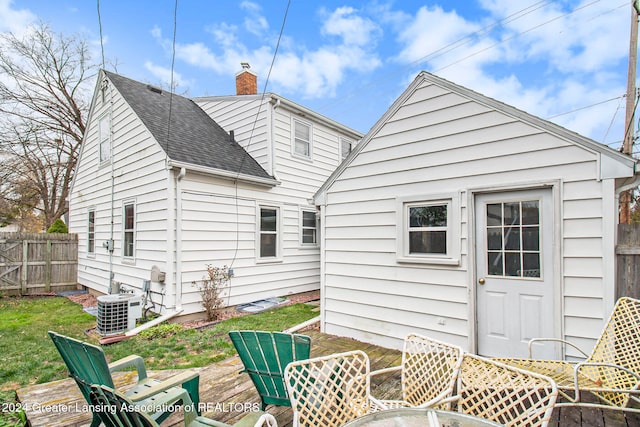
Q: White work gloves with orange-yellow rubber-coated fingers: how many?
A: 0